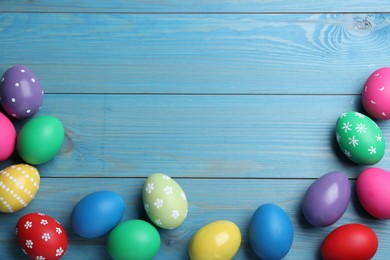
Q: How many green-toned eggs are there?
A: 4